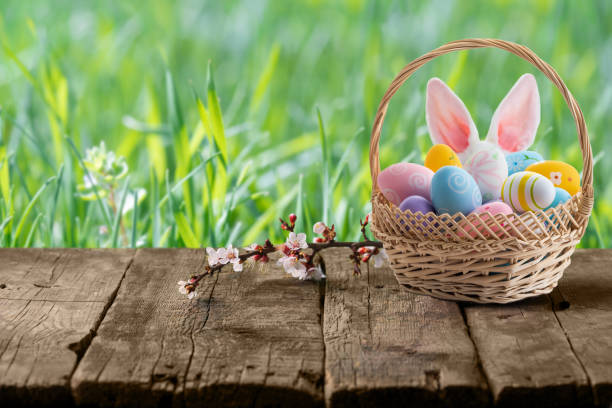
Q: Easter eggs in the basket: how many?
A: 10